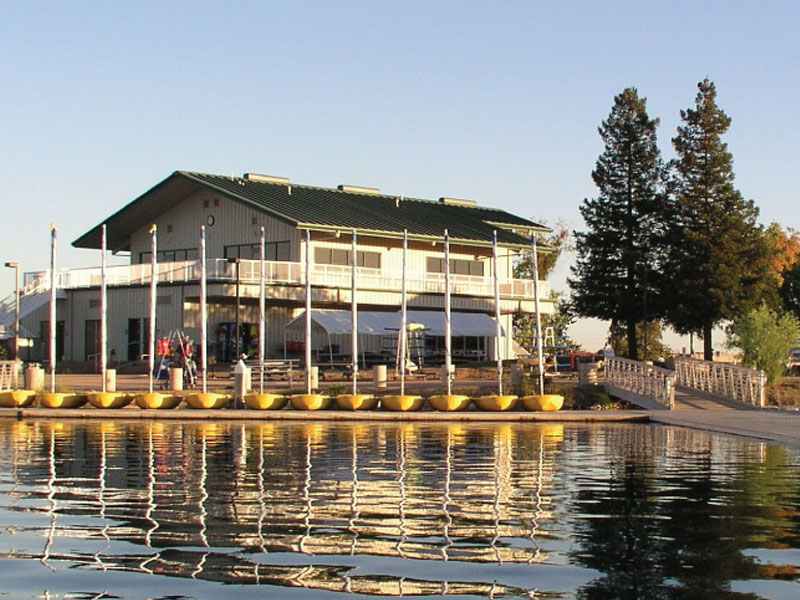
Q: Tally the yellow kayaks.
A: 12